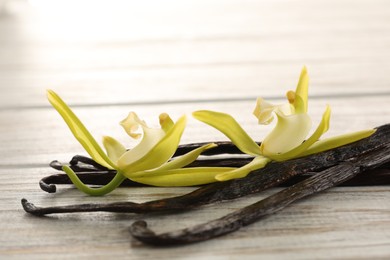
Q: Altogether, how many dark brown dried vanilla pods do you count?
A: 5